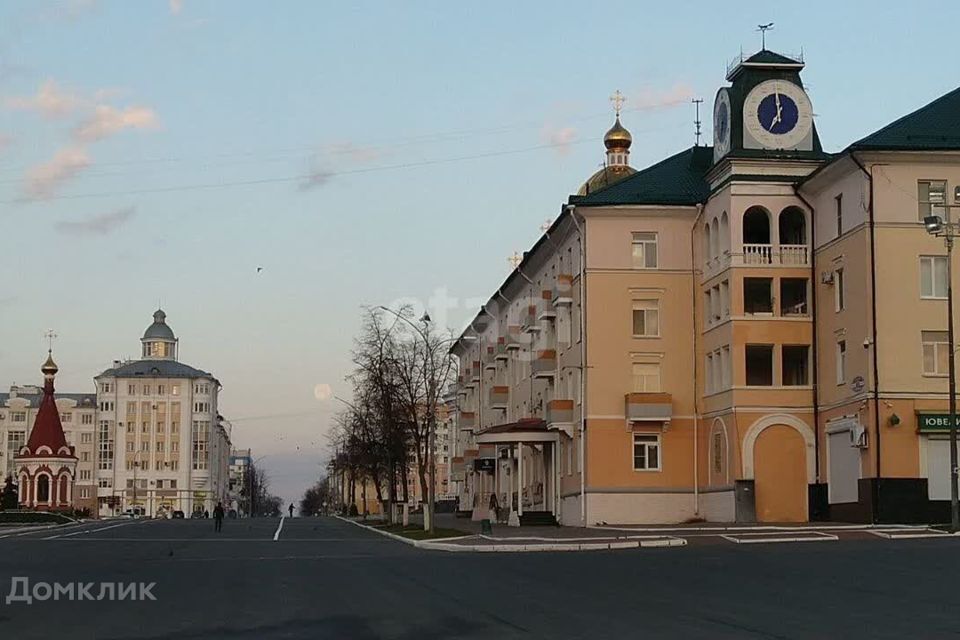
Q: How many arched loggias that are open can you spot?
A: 2